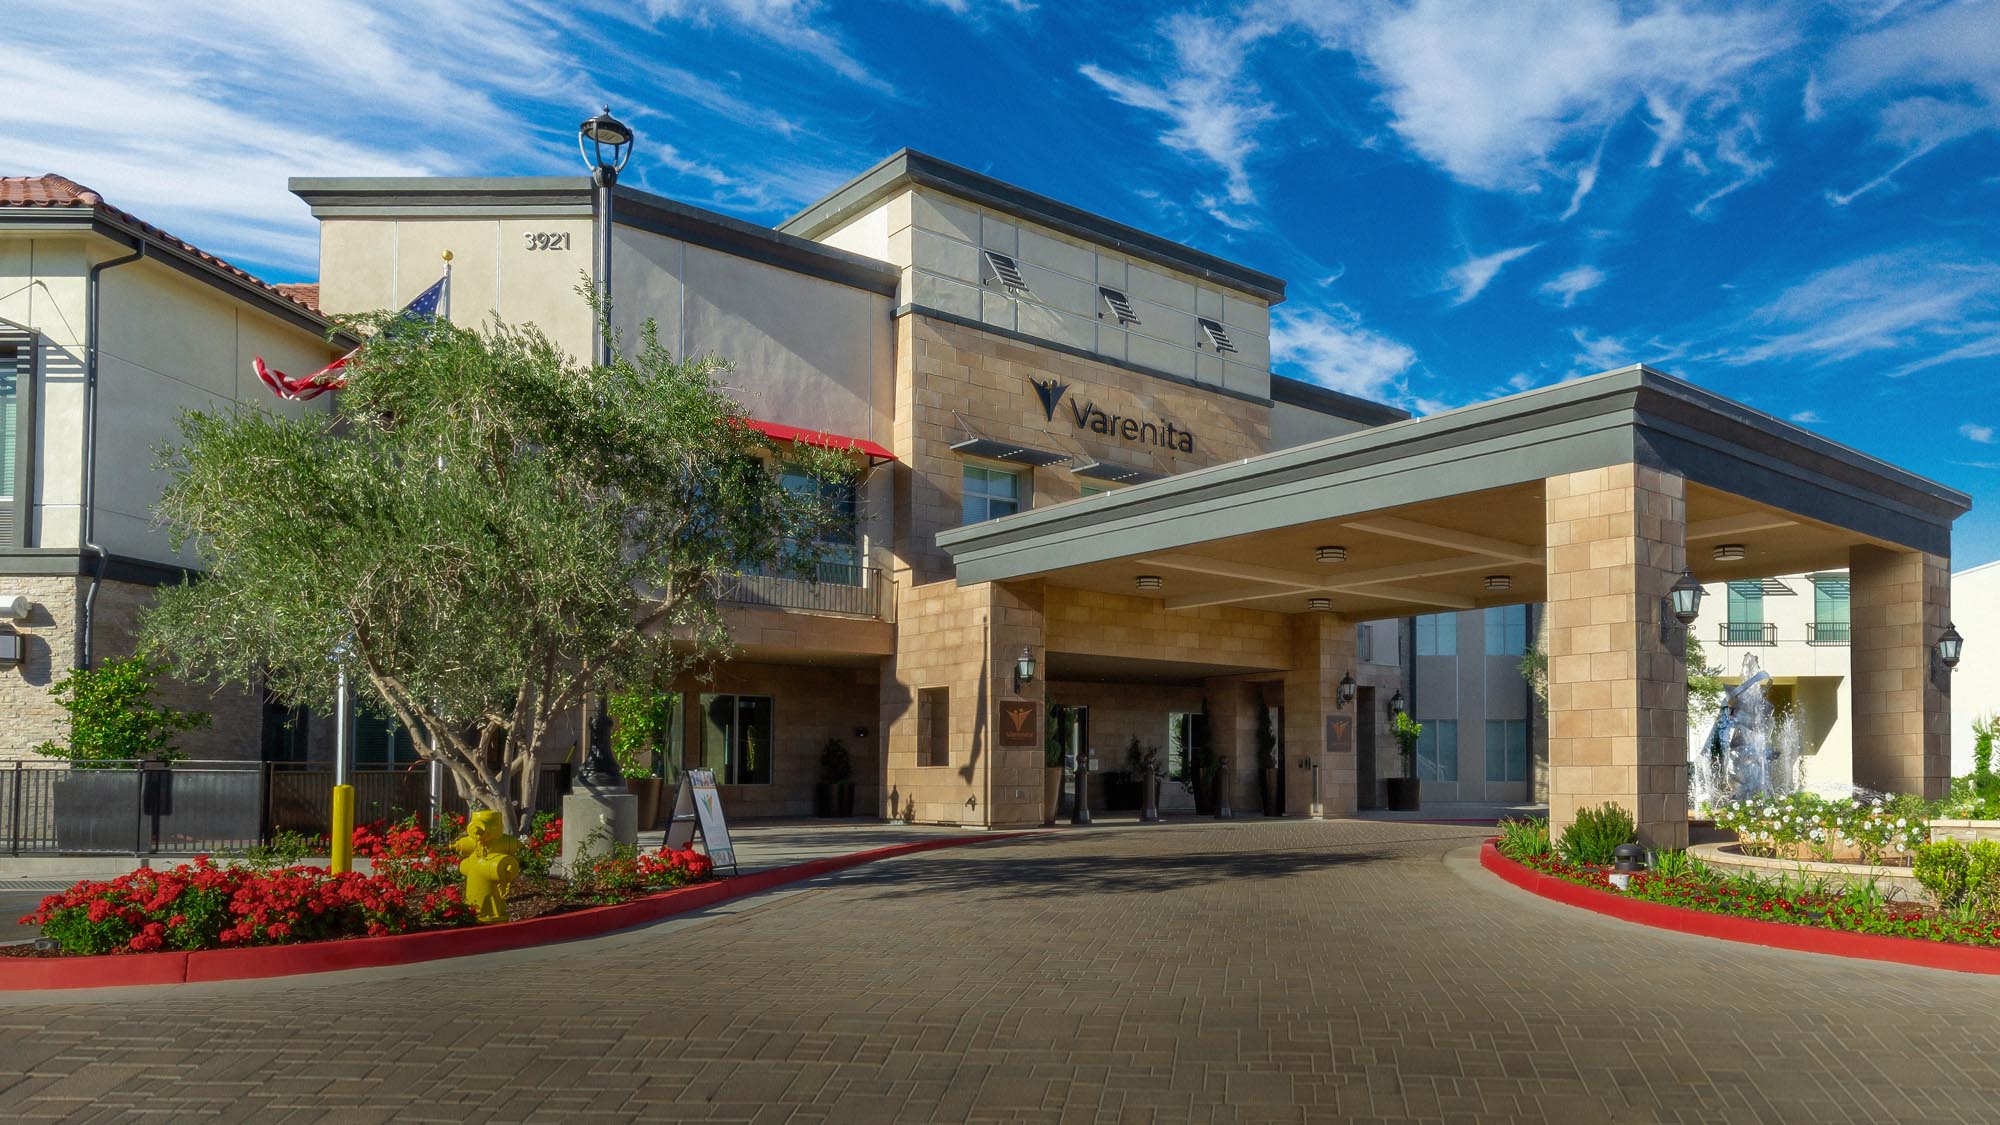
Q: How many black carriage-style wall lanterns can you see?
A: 5